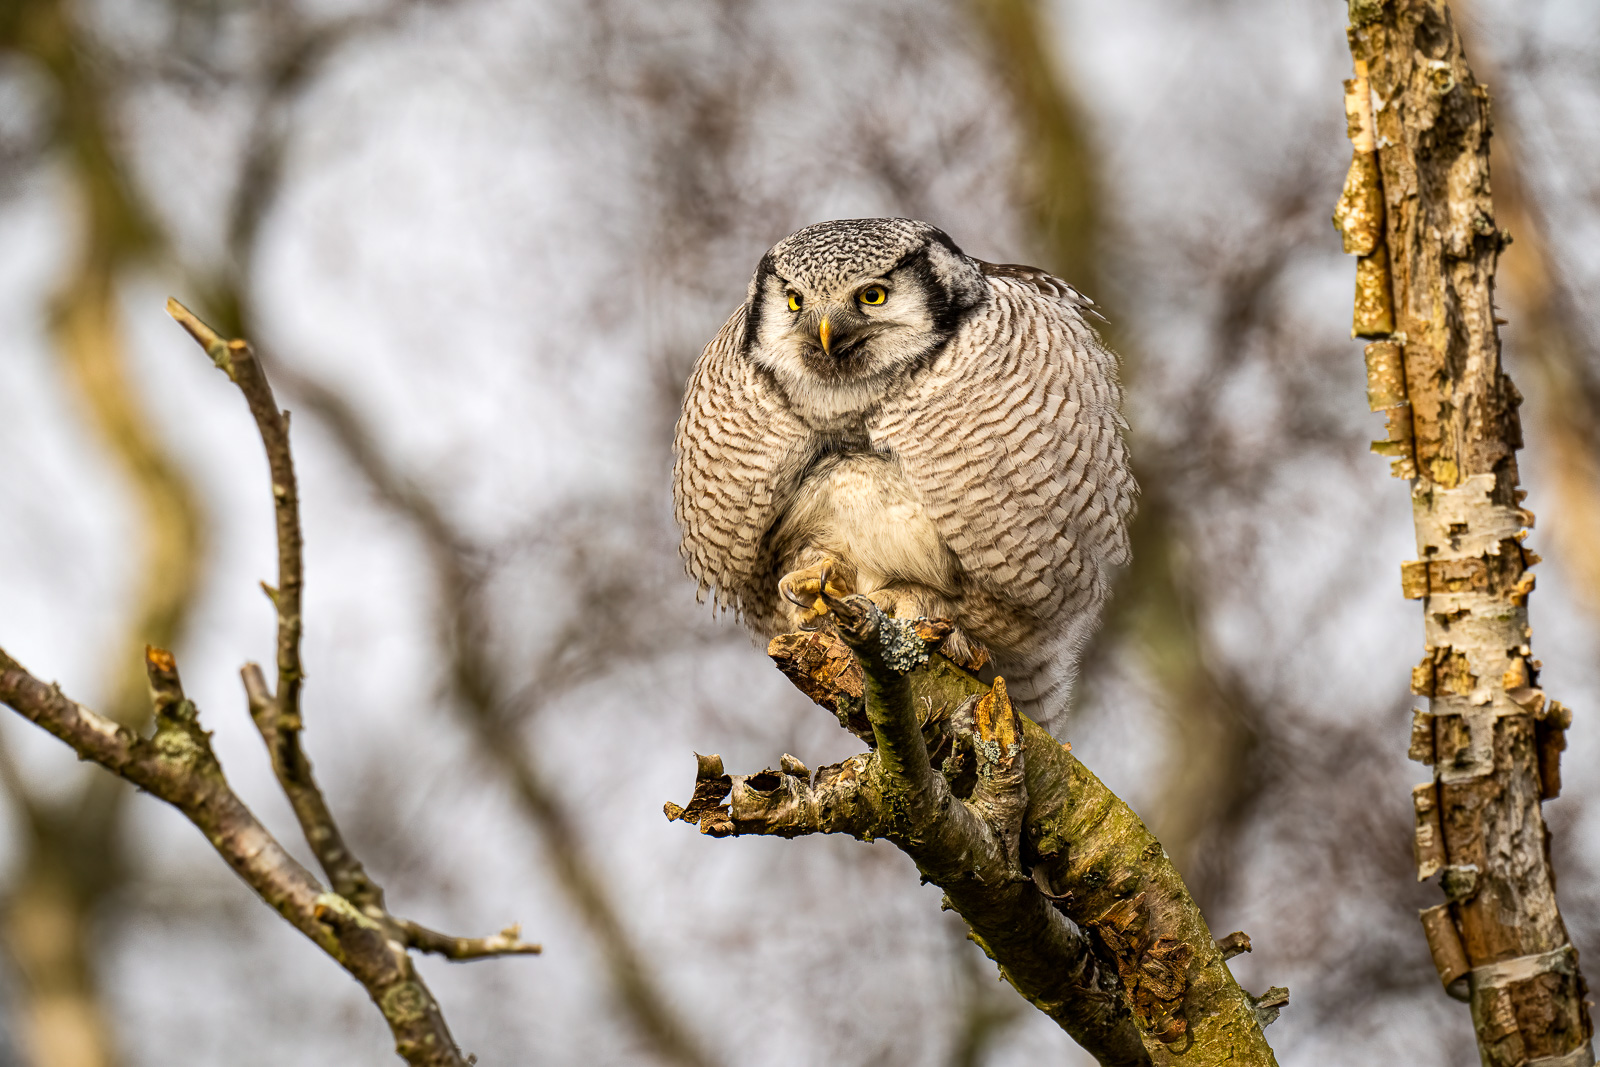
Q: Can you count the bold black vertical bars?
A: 2